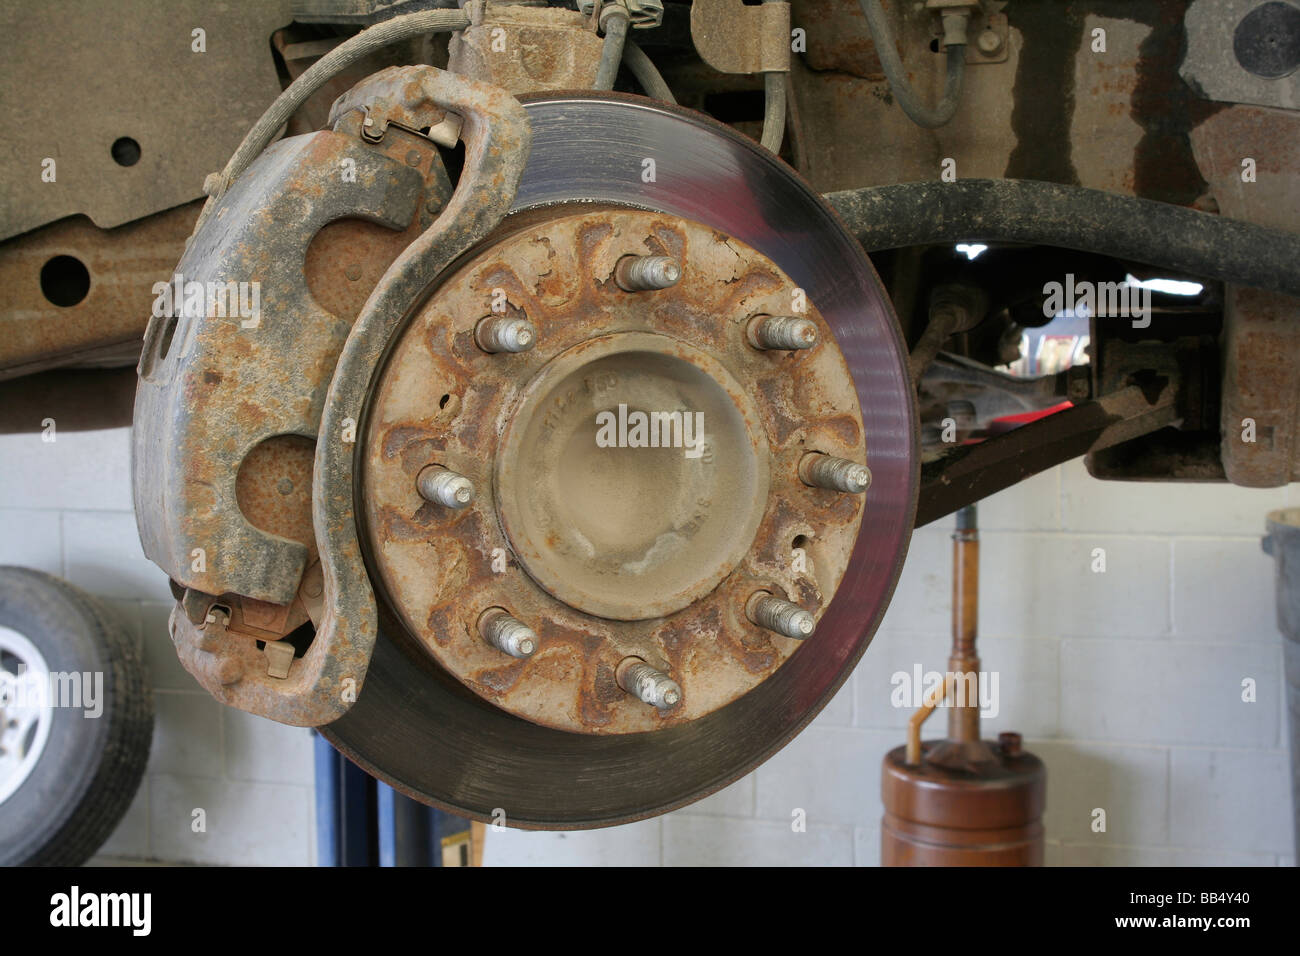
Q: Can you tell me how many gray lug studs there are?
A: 8